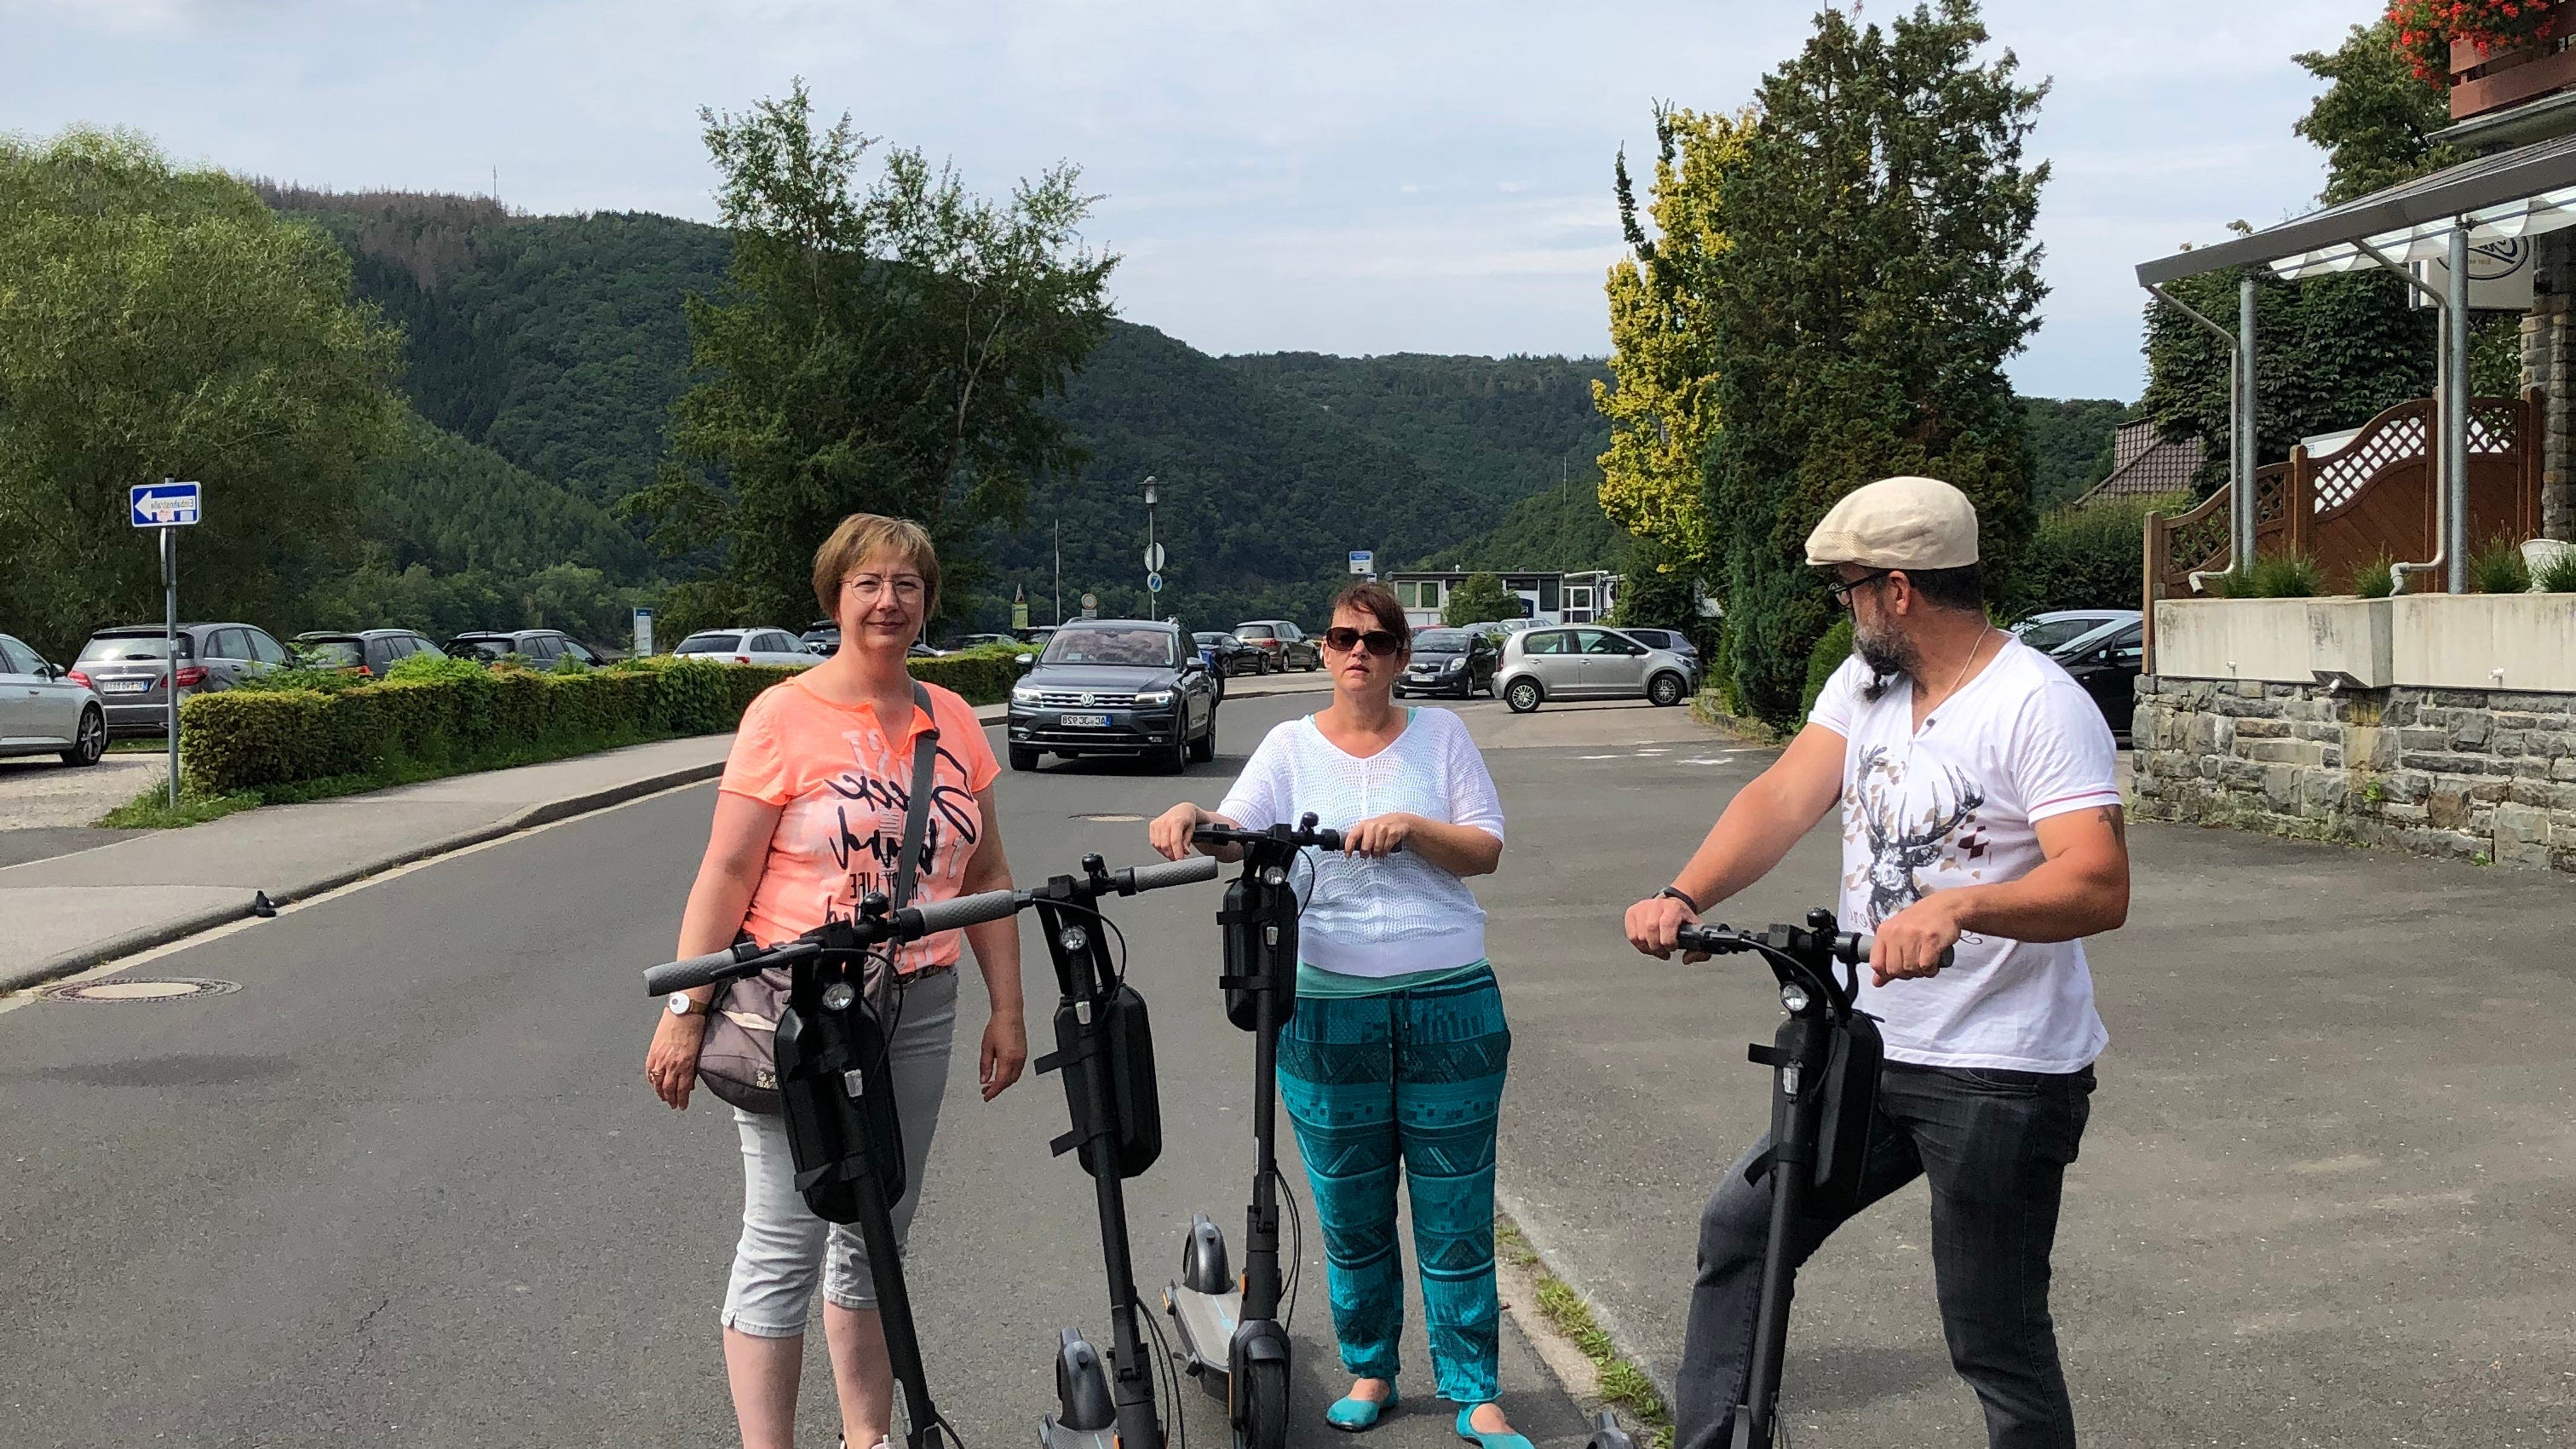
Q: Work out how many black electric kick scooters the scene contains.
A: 4